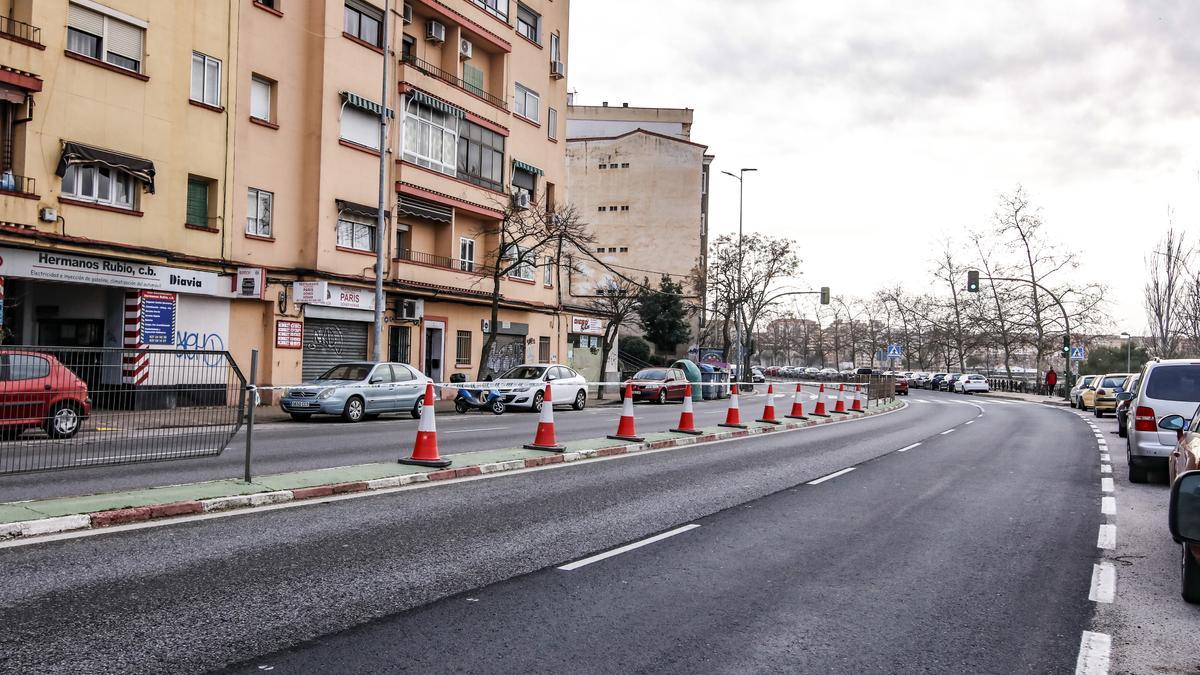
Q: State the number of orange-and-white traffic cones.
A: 10